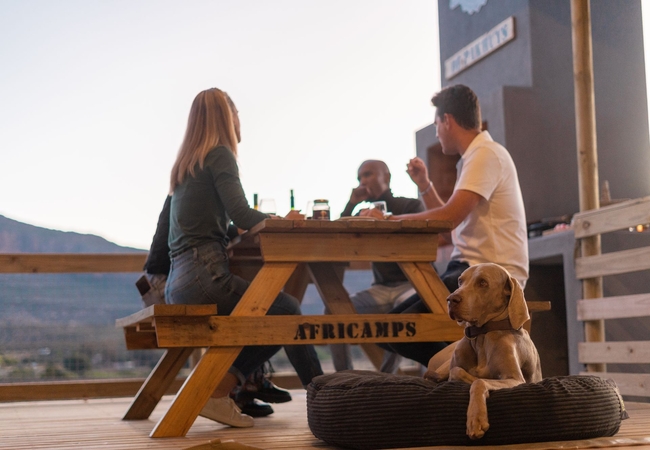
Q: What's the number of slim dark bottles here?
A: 2